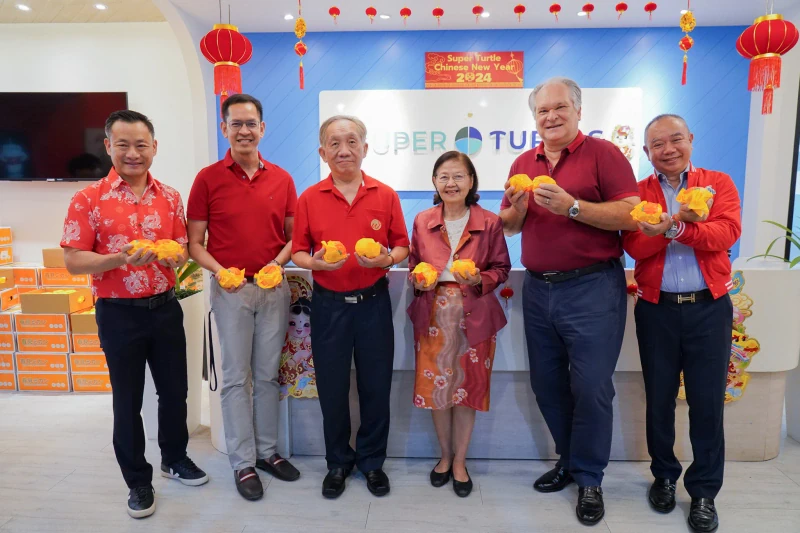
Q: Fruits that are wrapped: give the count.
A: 12